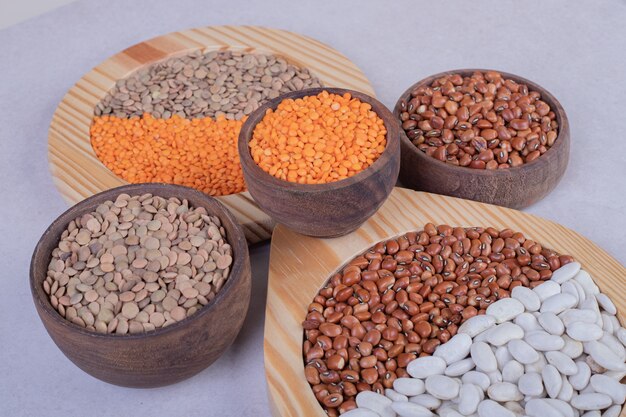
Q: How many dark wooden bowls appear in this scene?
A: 3